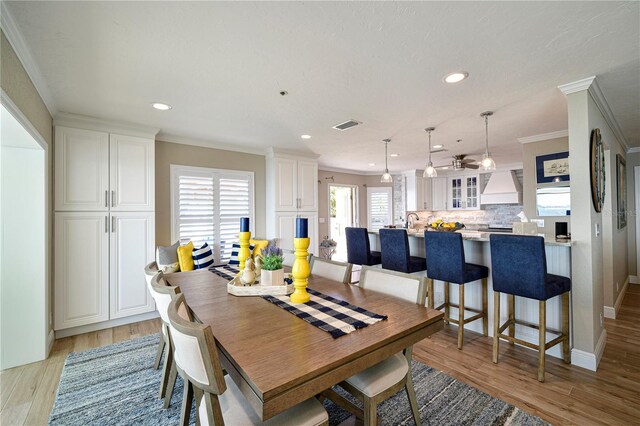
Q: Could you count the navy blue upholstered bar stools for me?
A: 4